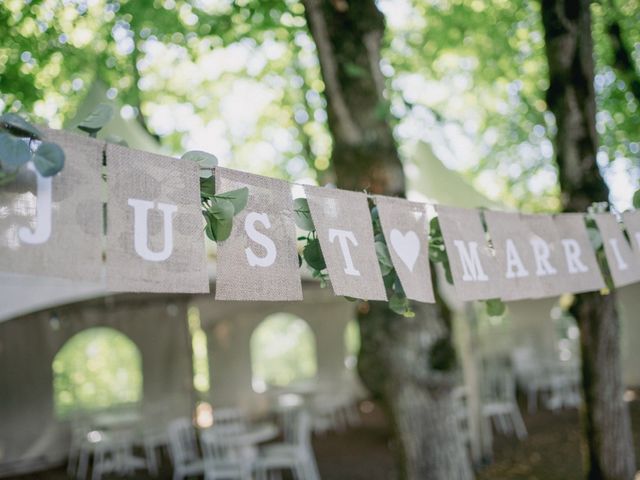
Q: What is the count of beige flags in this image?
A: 11